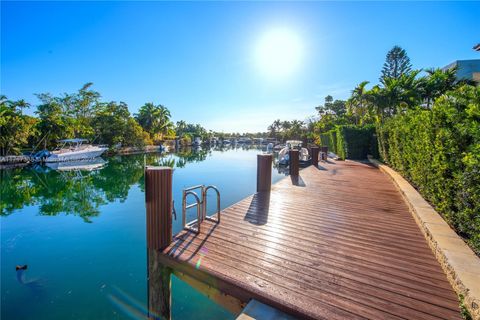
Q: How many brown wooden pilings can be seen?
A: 5